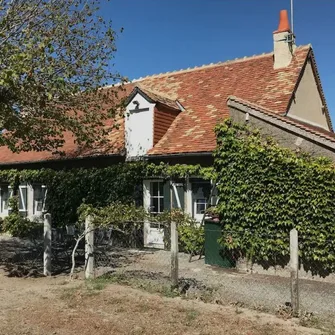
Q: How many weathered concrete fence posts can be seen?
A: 4